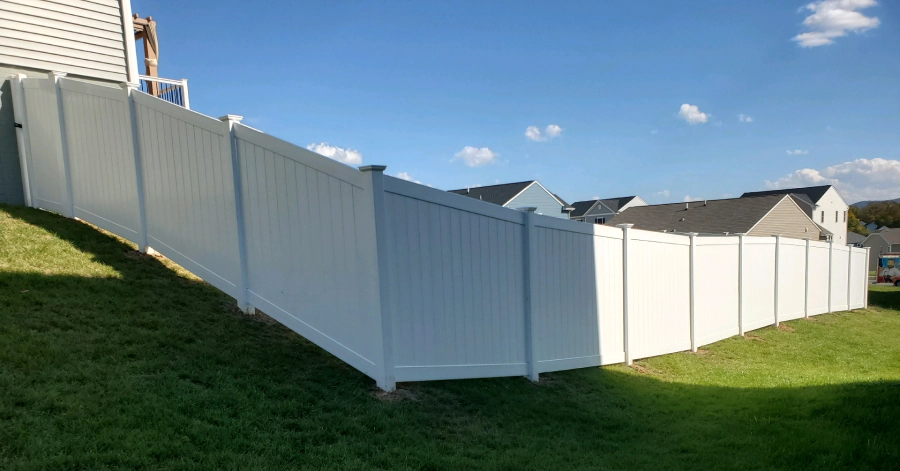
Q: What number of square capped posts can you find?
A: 14